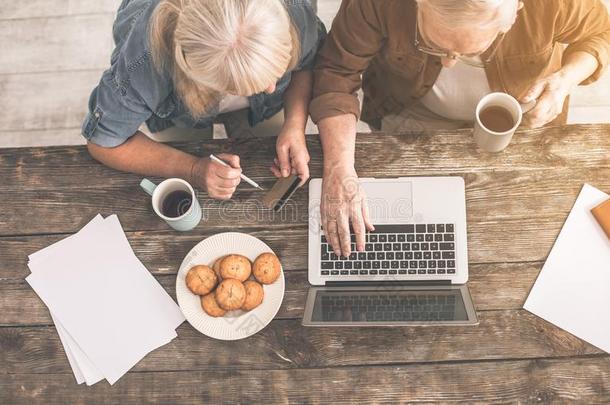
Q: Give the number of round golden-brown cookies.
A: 7